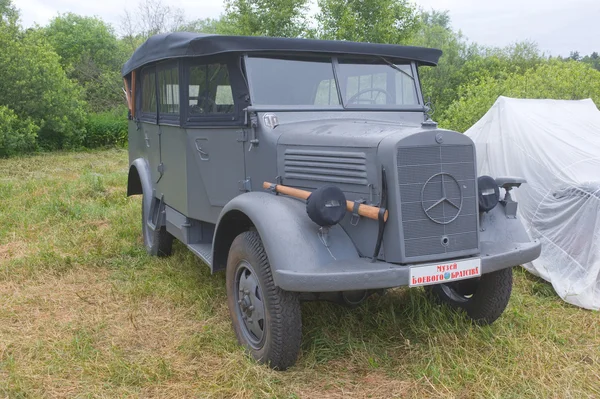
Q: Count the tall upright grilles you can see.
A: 1